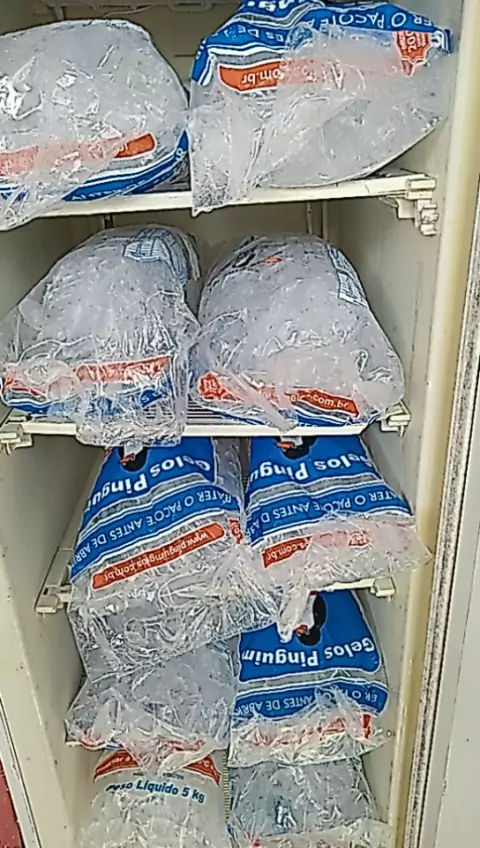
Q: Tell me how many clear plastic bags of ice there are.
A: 10